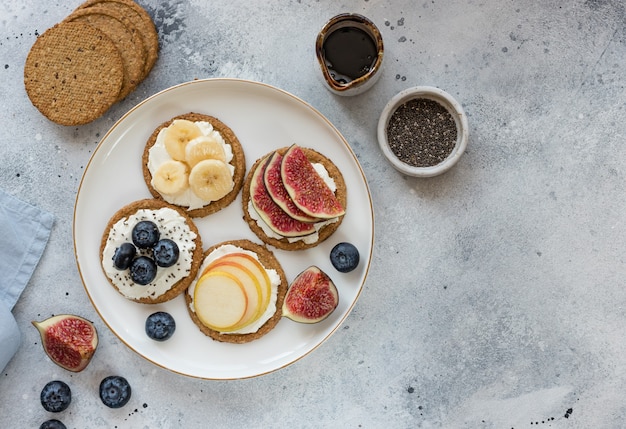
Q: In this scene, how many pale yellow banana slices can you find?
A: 4